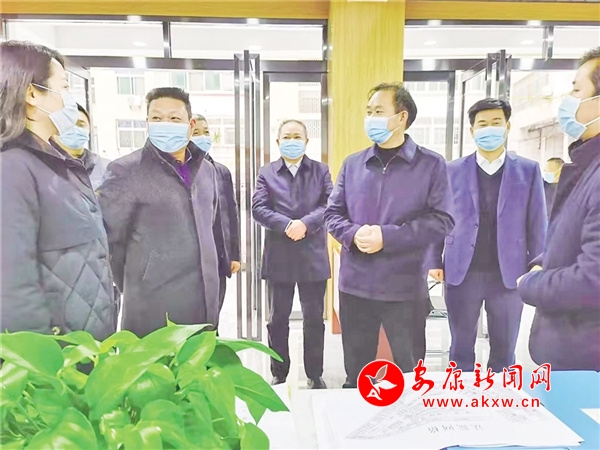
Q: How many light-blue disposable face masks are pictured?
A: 9